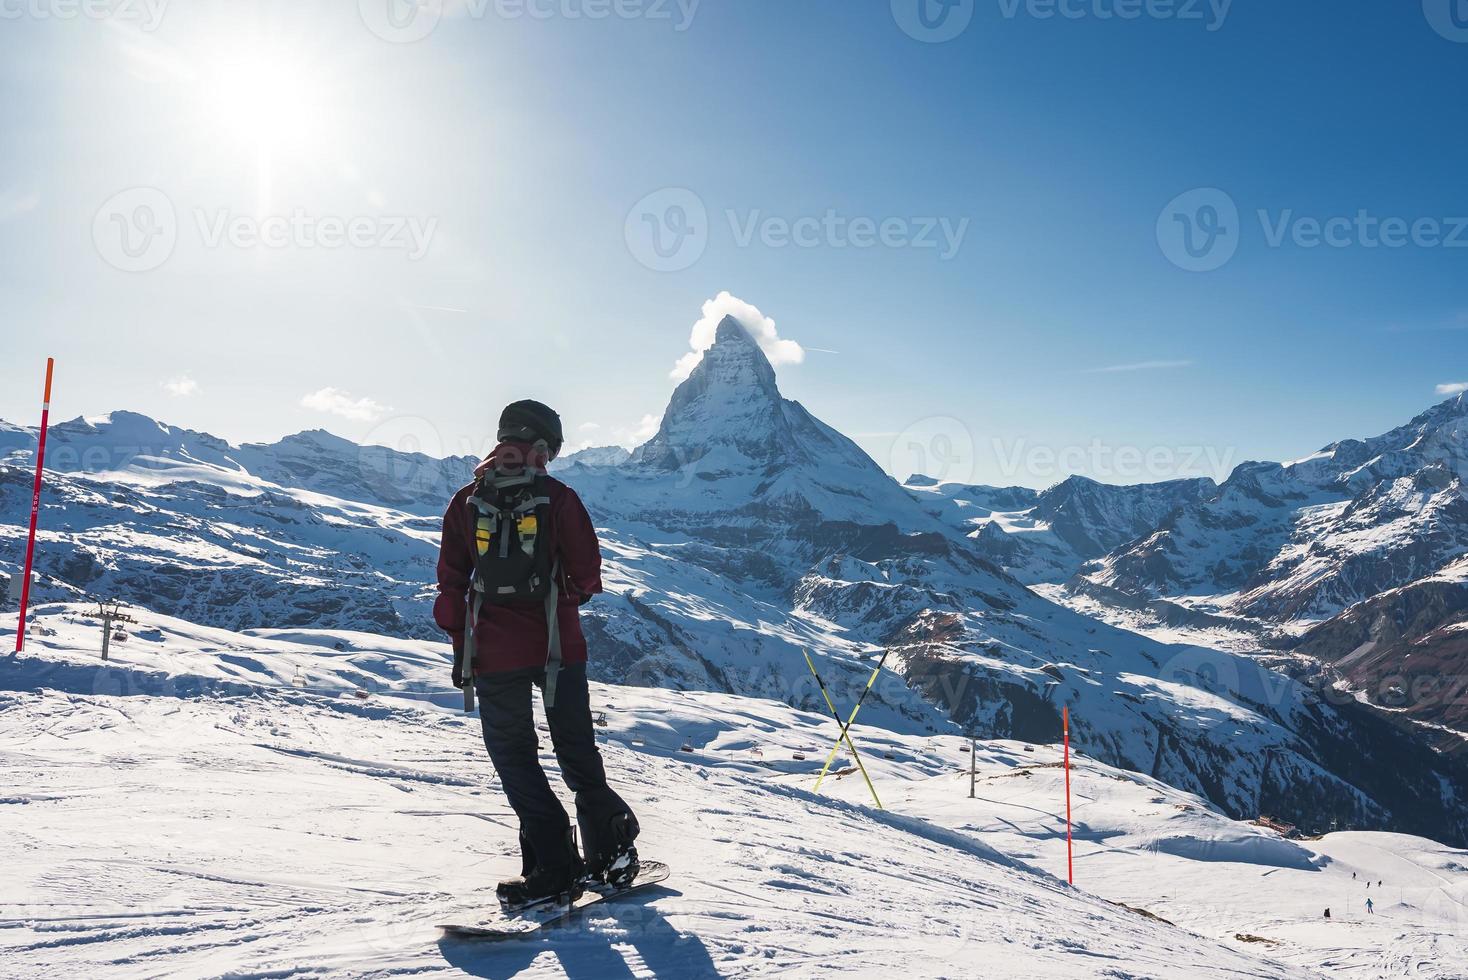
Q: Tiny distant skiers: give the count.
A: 5